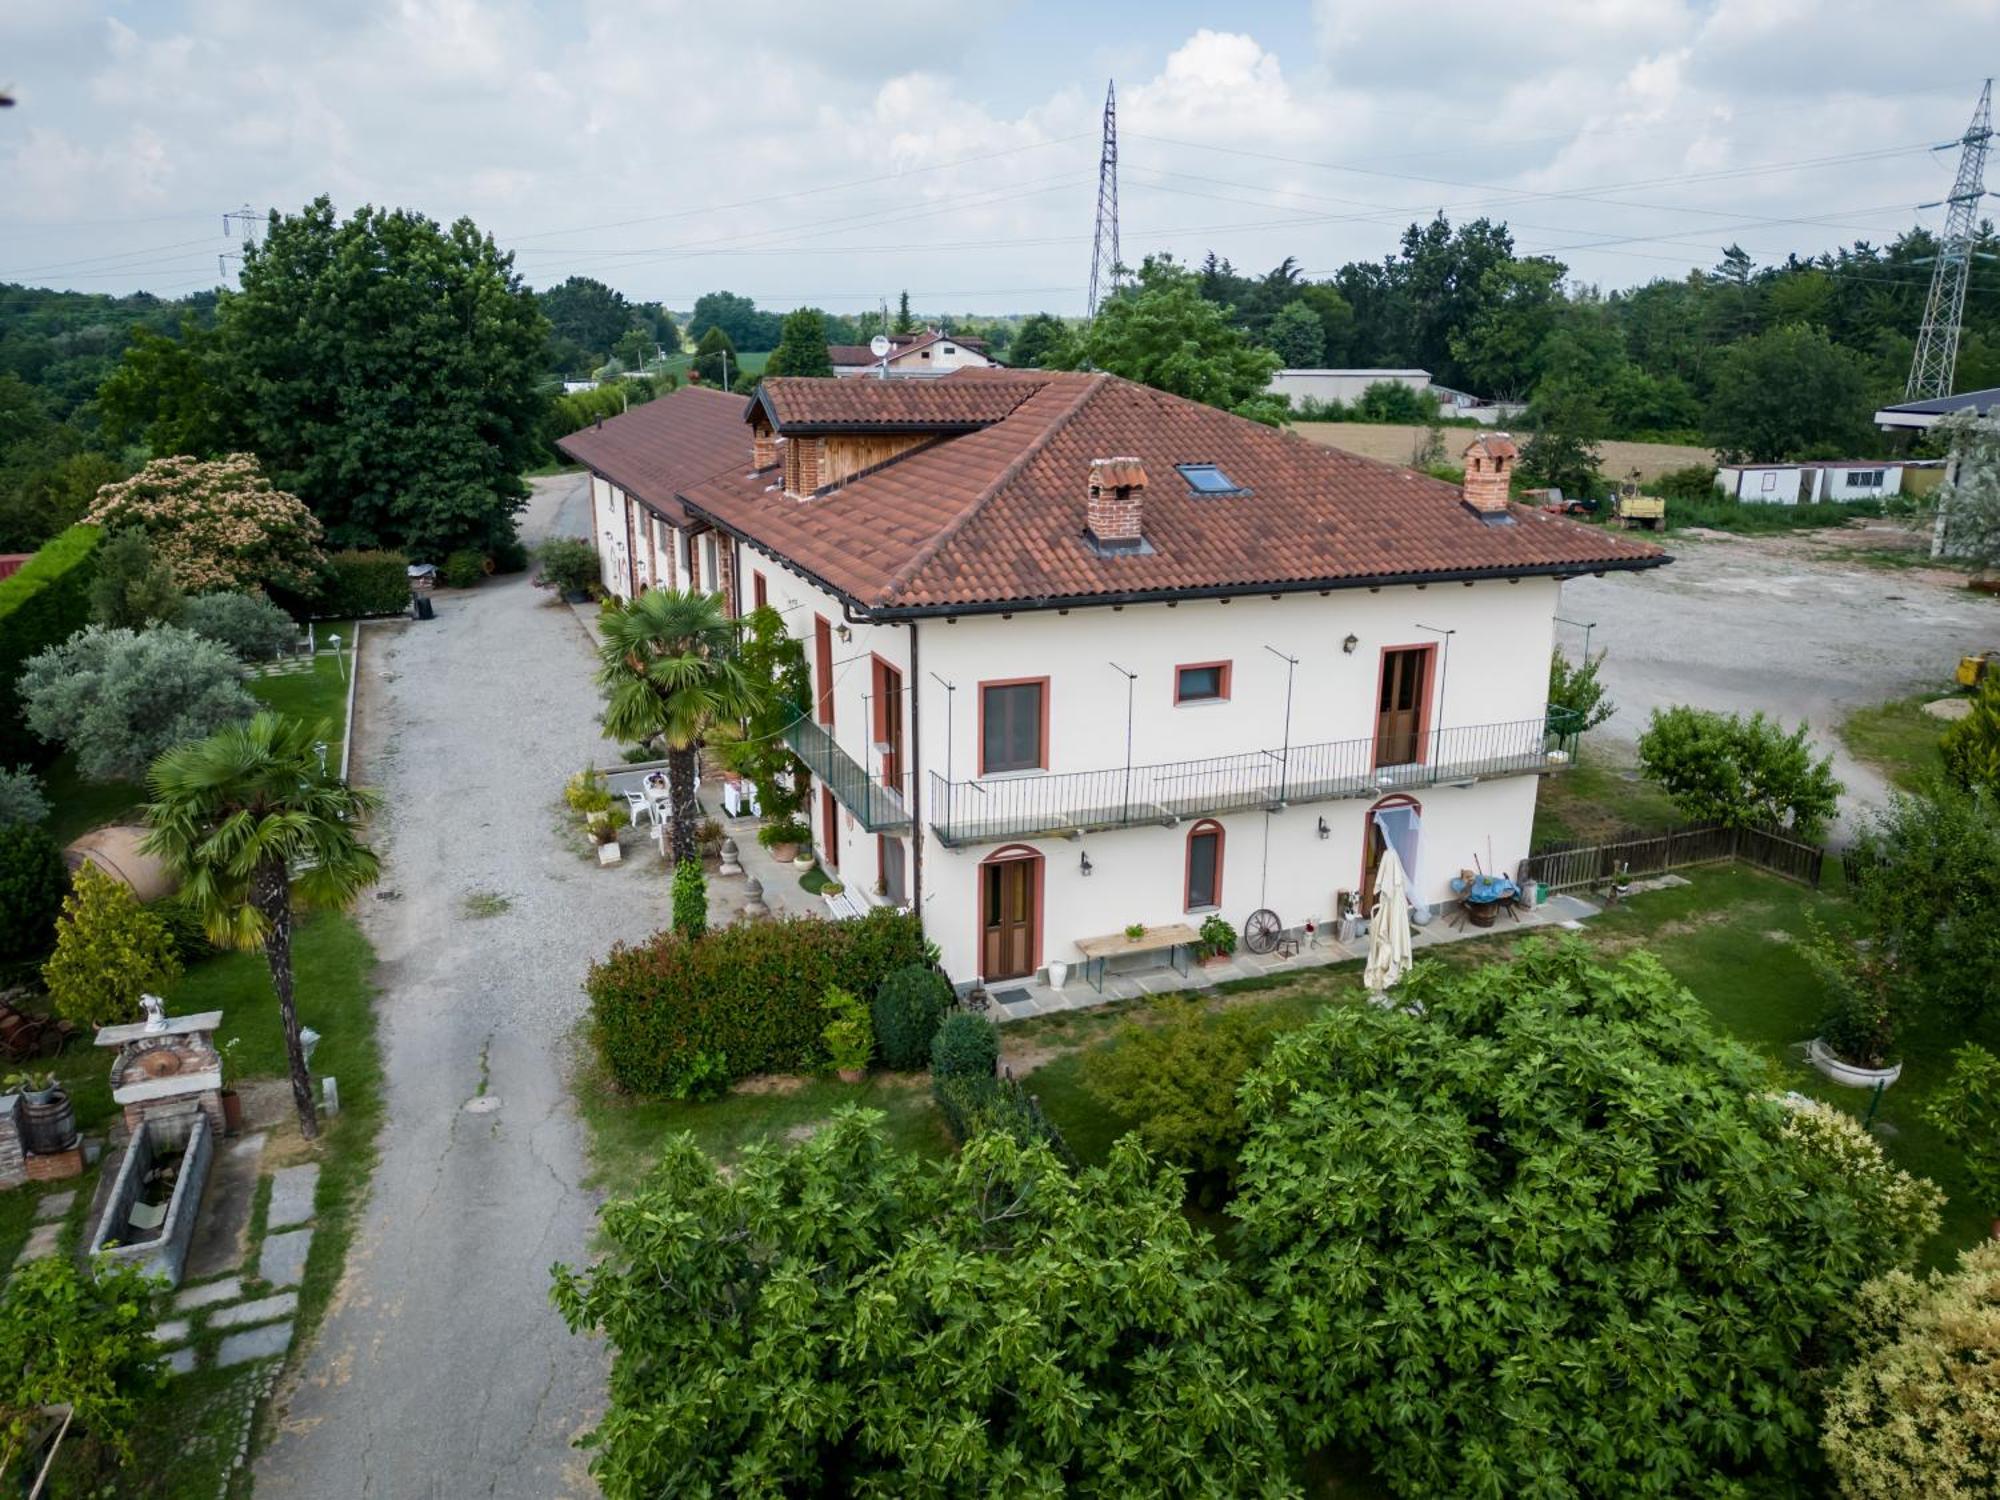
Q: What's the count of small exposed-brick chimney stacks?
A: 3